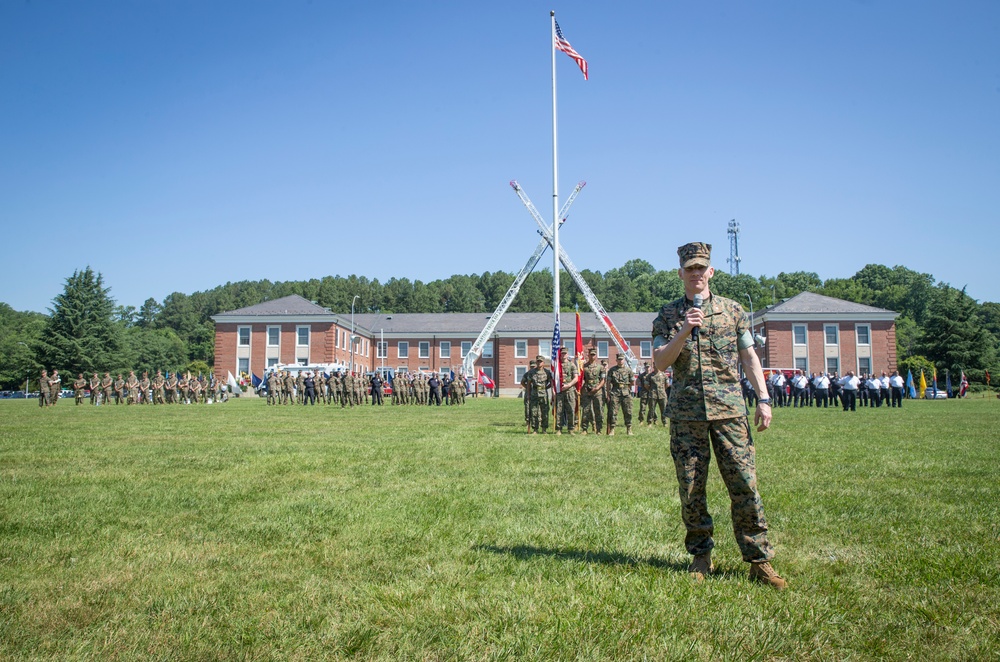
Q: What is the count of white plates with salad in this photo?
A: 0